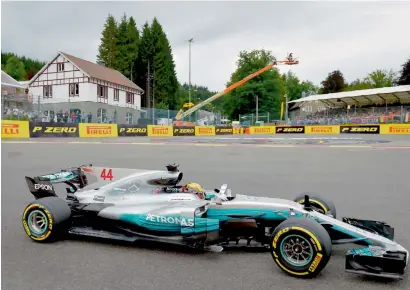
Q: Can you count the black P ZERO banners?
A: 6